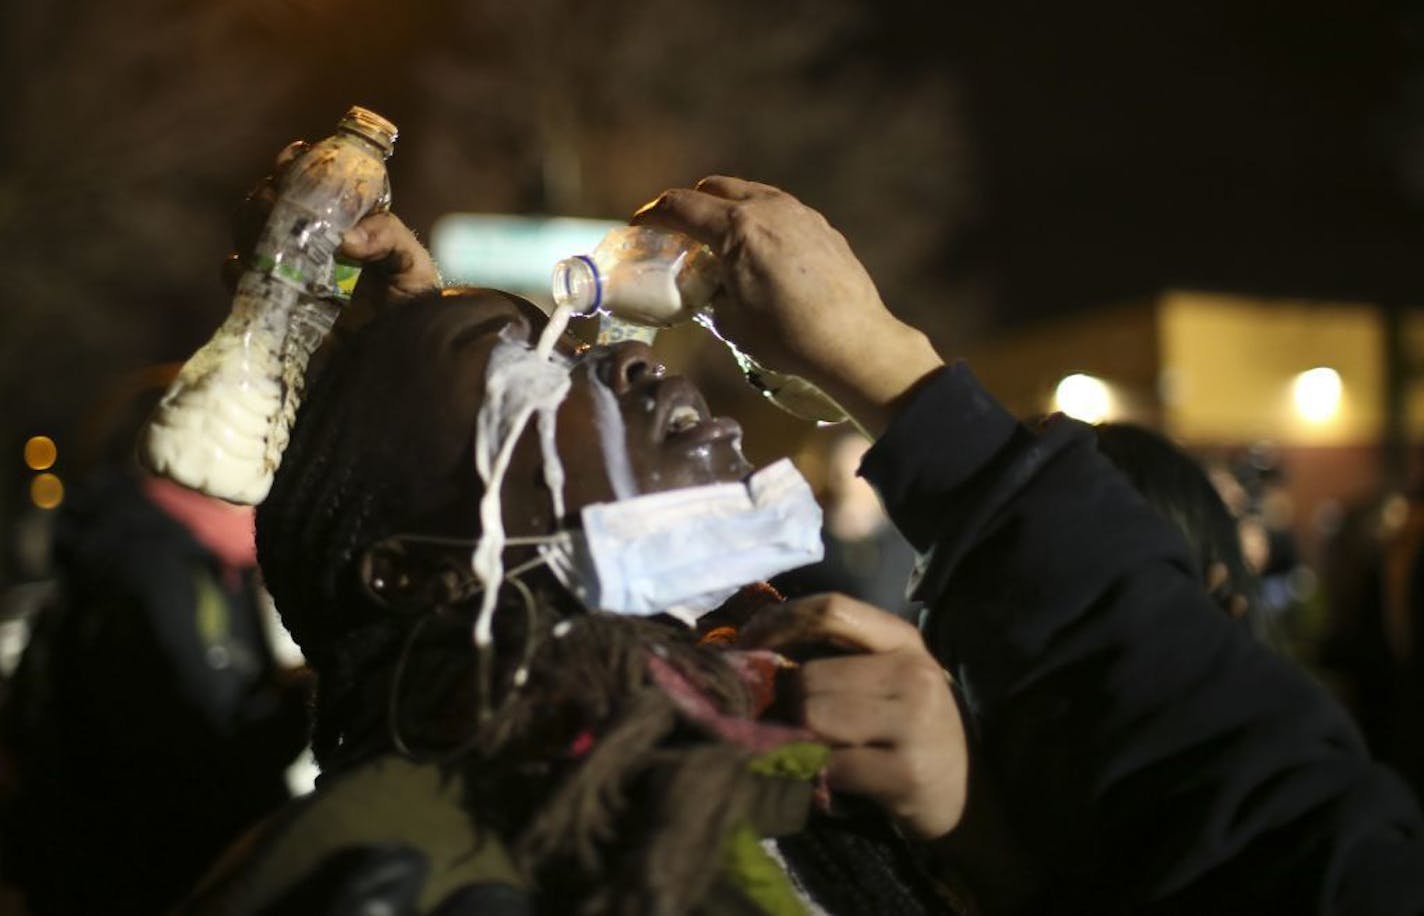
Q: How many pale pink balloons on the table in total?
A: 0